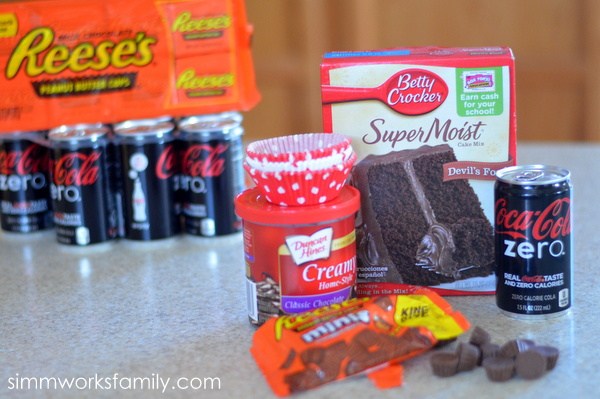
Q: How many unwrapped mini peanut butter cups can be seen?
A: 8